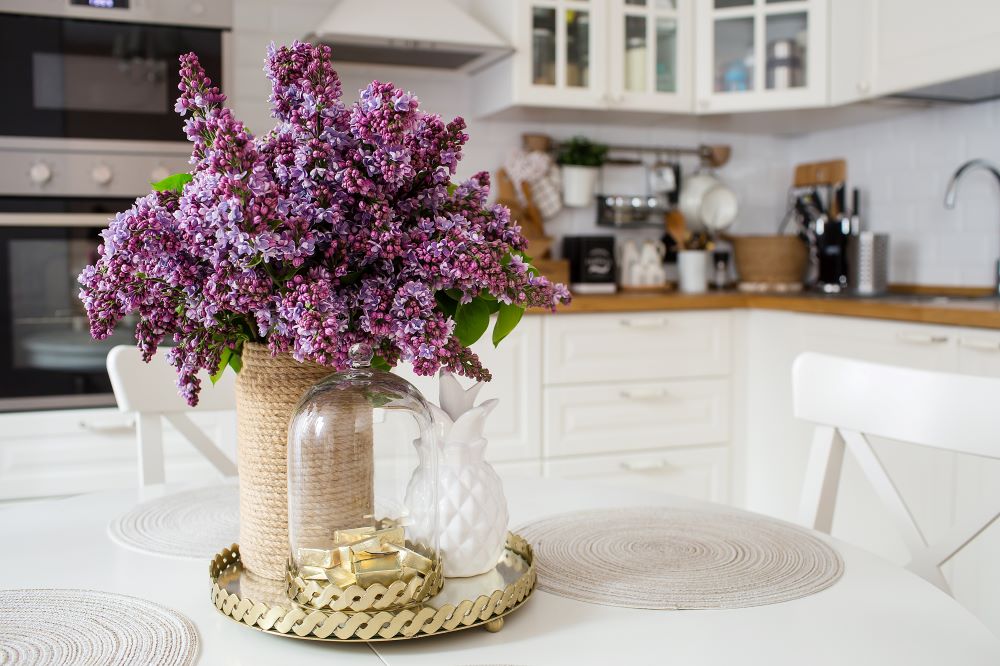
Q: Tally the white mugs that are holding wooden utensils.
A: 1